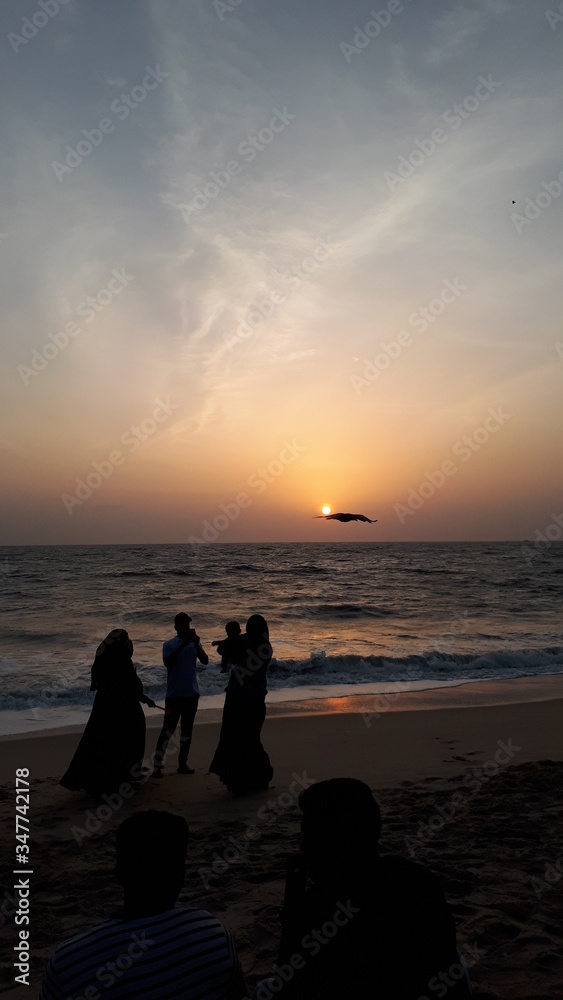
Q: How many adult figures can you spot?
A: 5